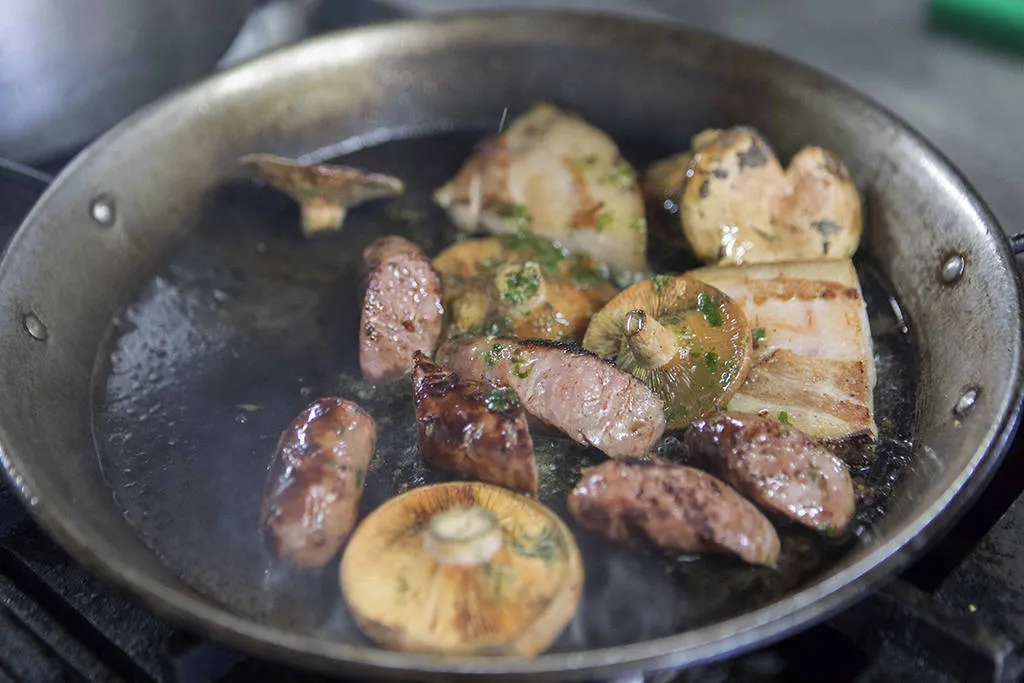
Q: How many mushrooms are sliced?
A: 0